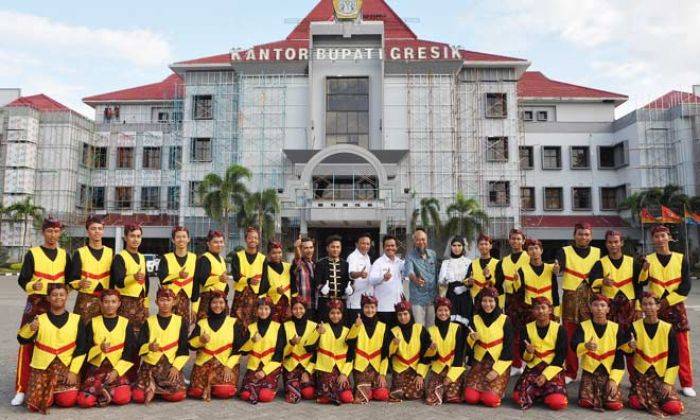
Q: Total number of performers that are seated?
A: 14